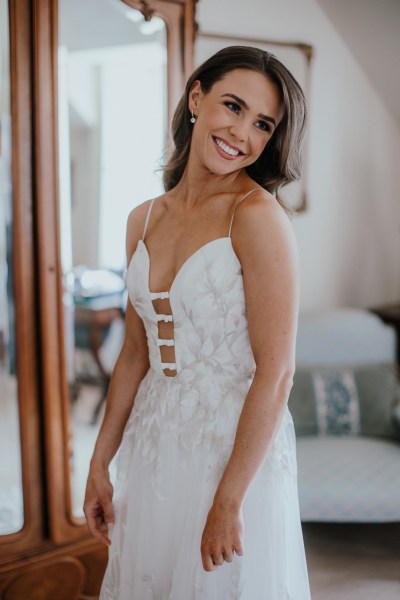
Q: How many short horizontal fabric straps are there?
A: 4